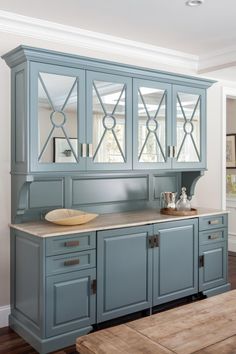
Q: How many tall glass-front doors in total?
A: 4